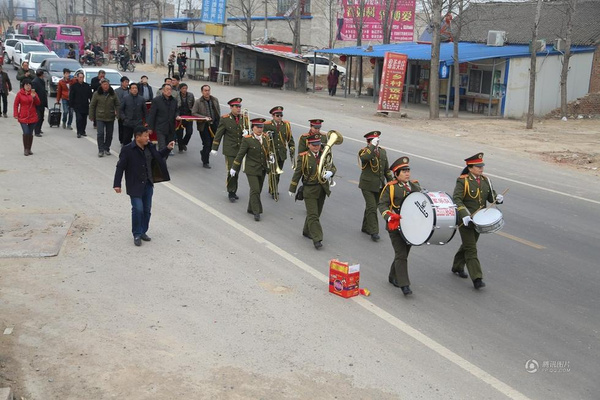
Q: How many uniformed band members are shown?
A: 8